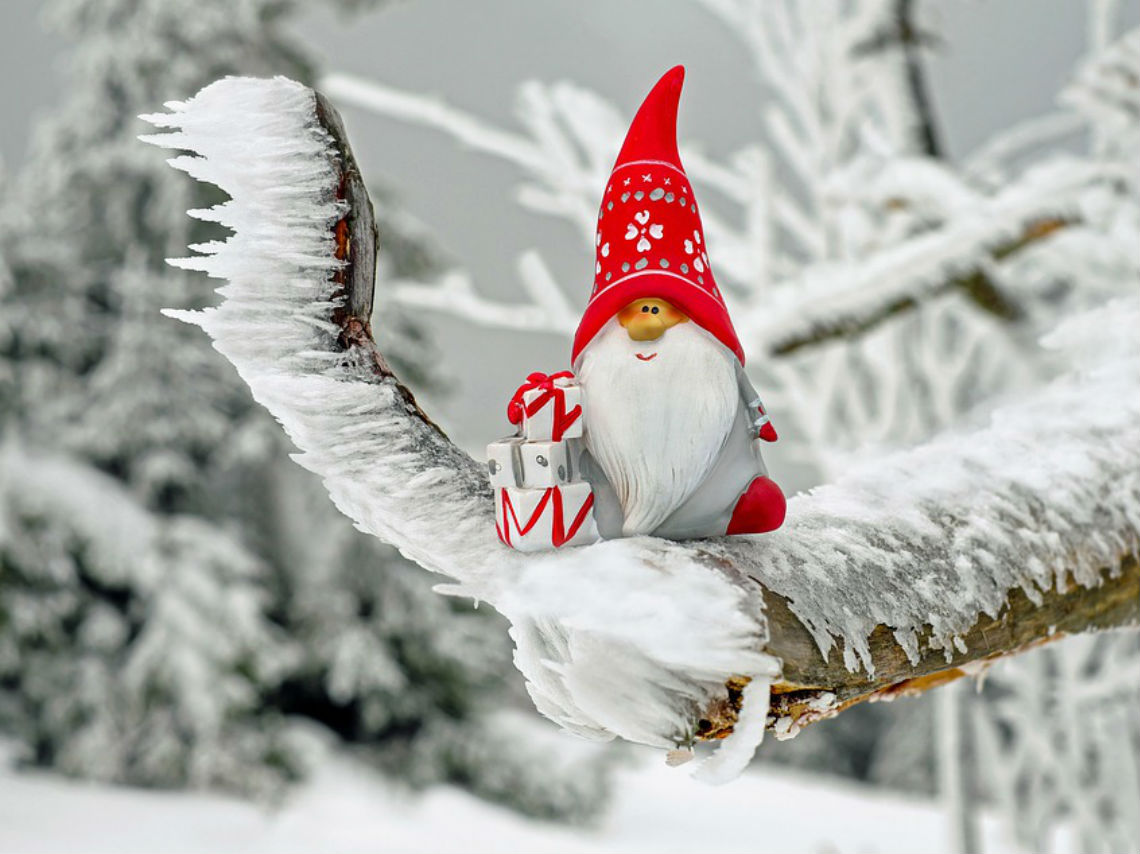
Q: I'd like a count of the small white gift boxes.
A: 3